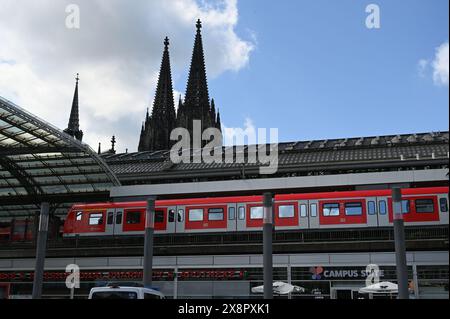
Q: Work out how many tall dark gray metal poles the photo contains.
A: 4